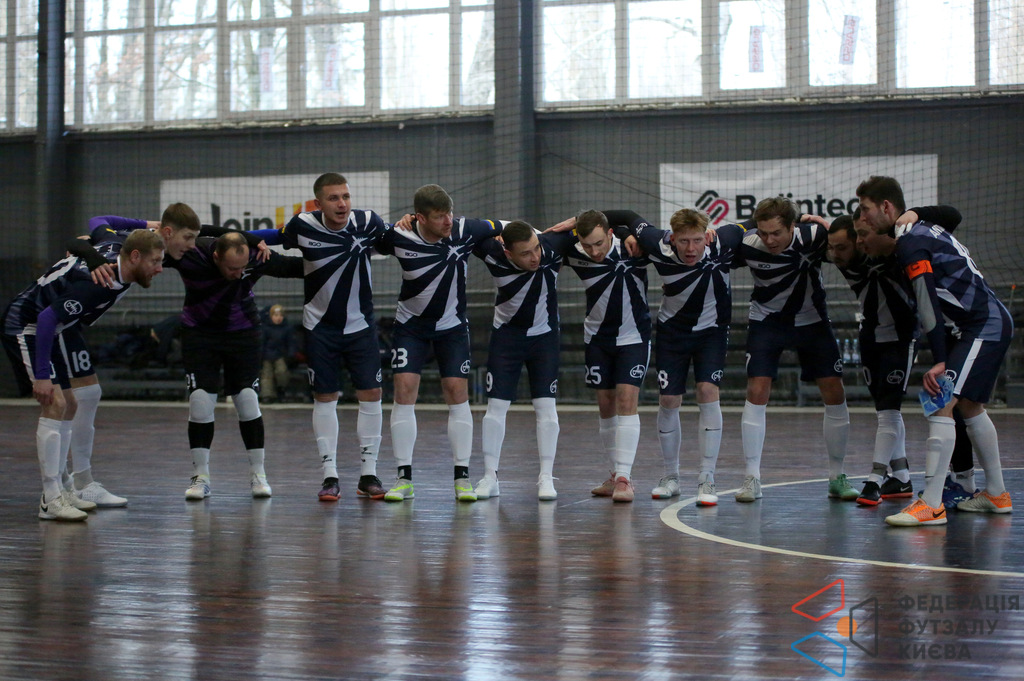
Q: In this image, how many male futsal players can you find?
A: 12